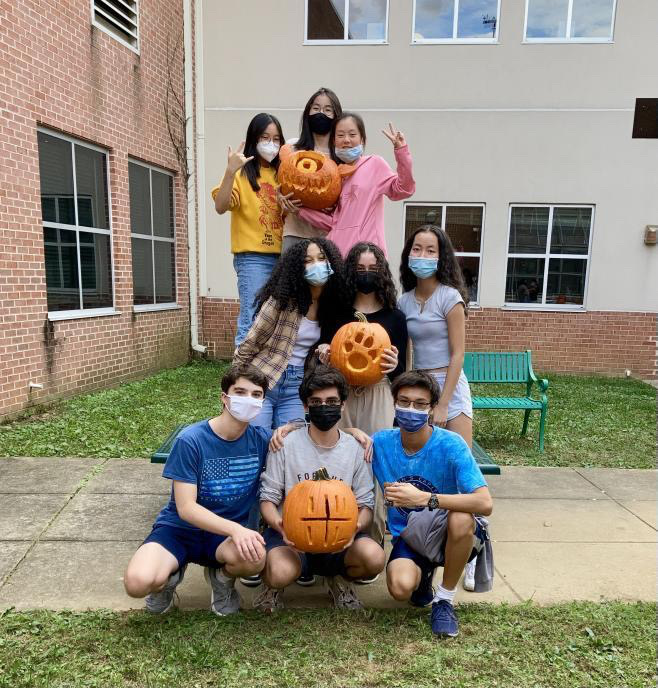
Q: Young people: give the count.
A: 9